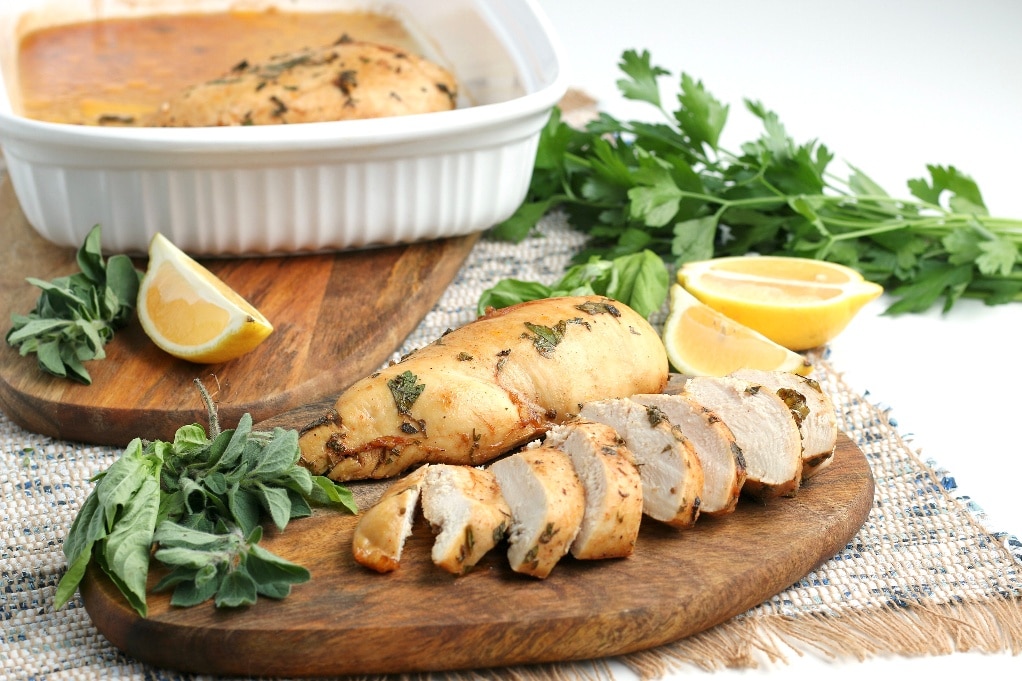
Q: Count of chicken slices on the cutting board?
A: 8